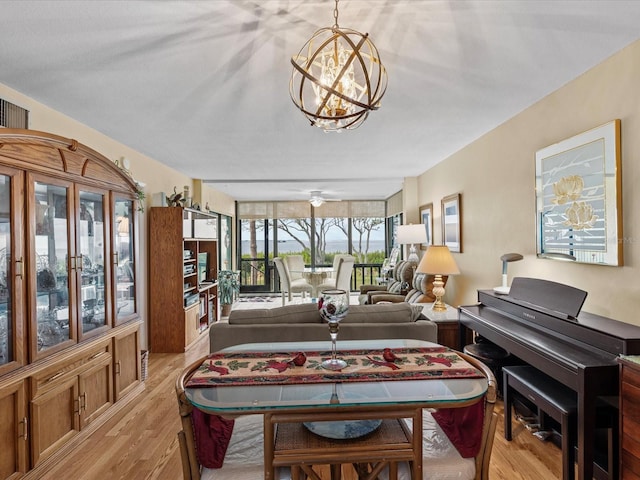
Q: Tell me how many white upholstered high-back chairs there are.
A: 4